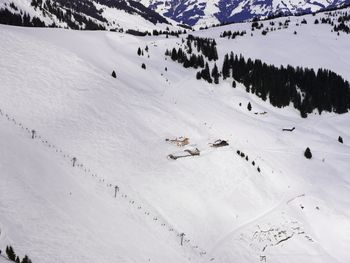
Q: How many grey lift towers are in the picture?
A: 4